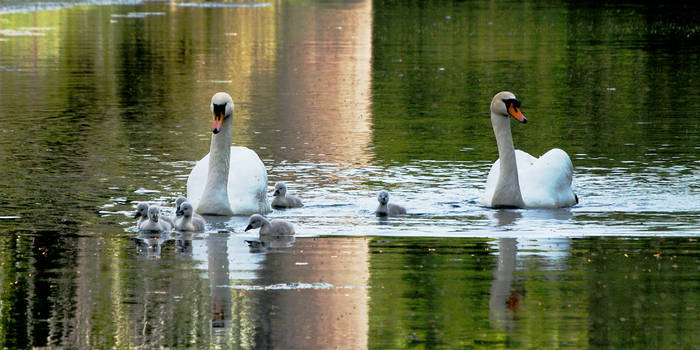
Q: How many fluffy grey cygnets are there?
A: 7